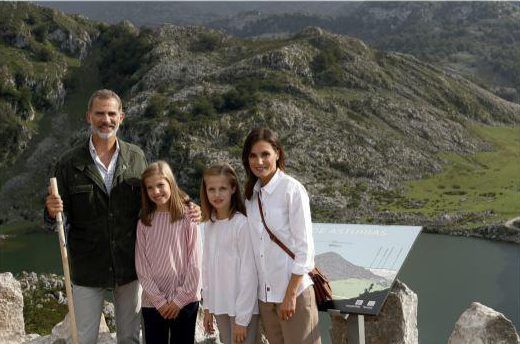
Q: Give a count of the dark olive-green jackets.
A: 1